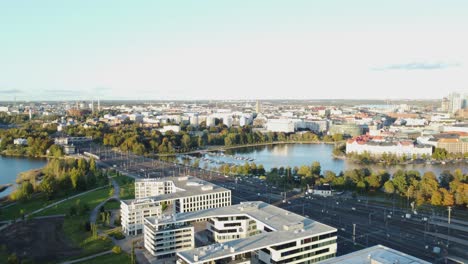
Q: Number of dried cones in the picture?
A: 0